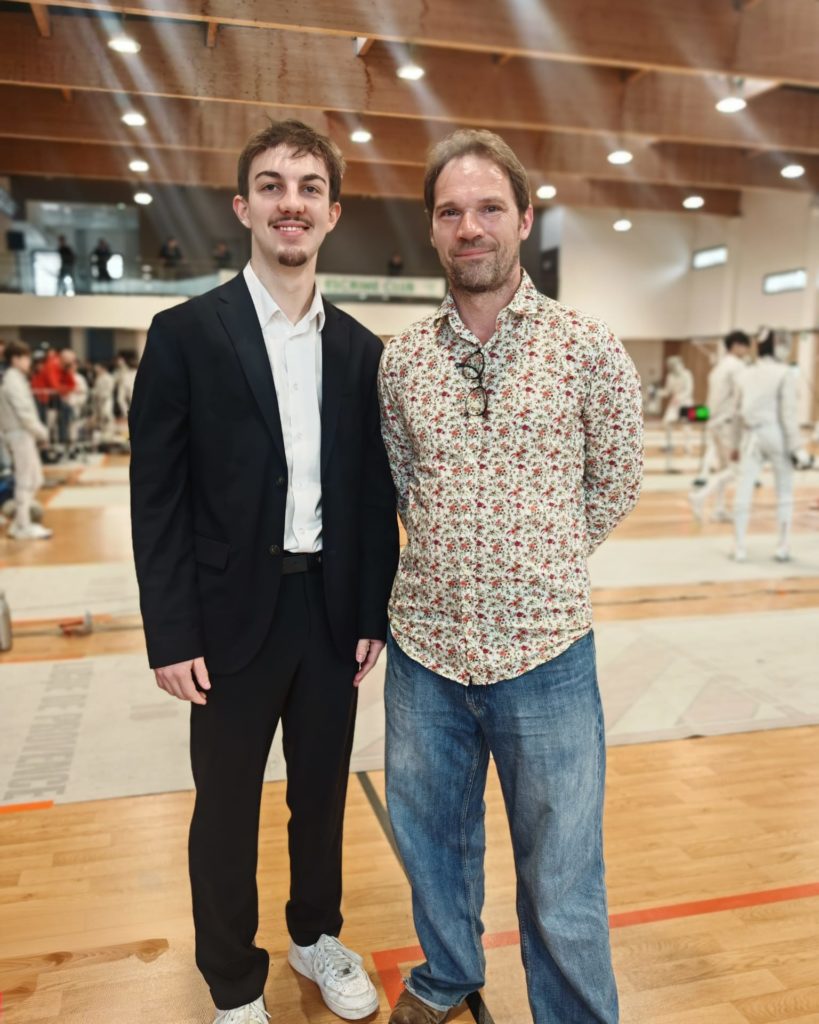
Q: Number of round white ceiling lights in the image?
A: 12